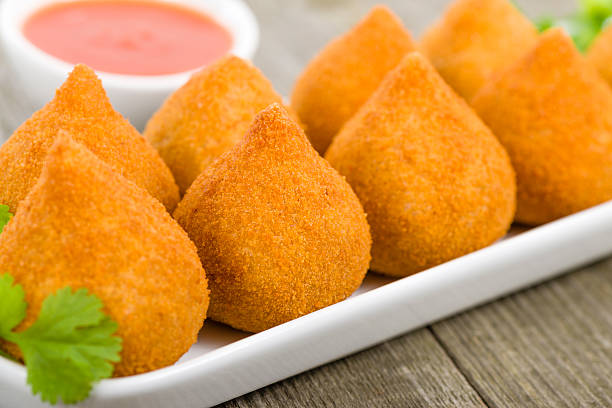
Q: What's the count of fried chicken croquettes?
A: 9